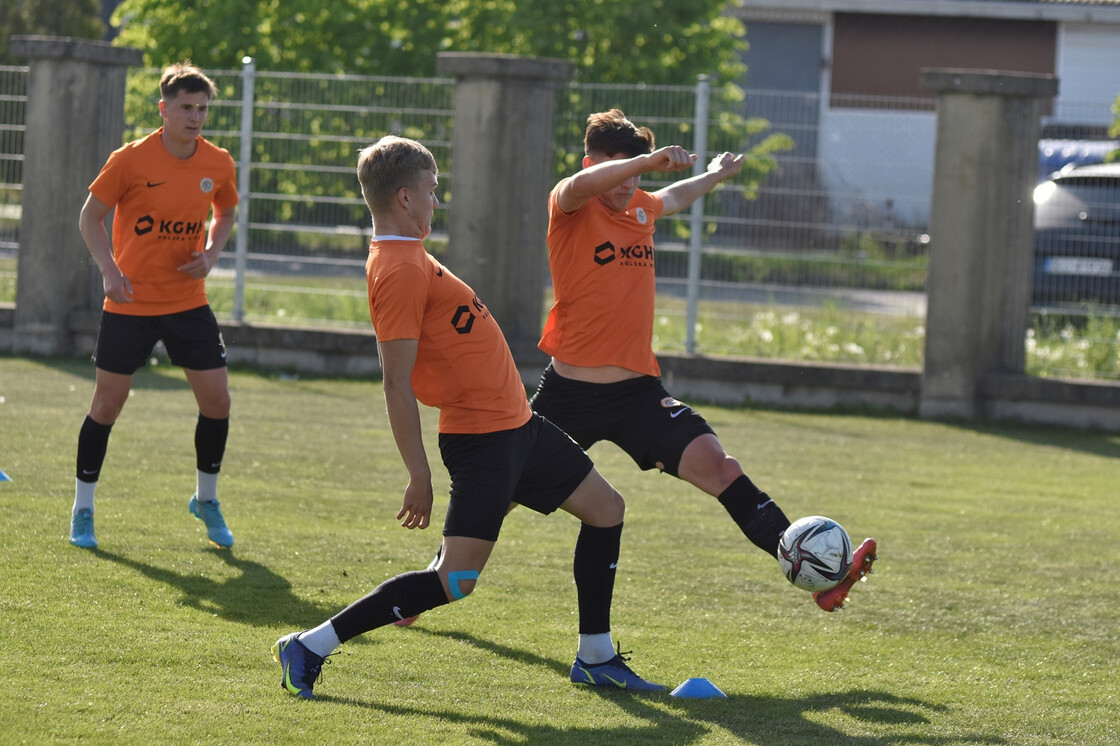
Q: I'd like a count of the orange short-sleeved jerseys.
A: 3